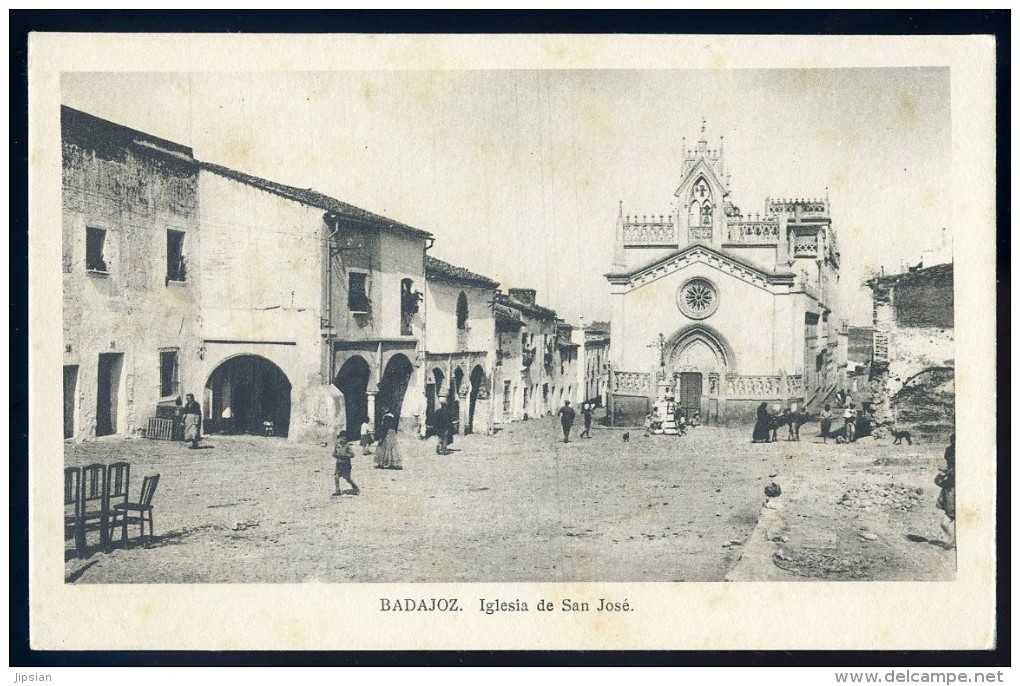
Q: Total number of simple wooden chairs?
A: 4